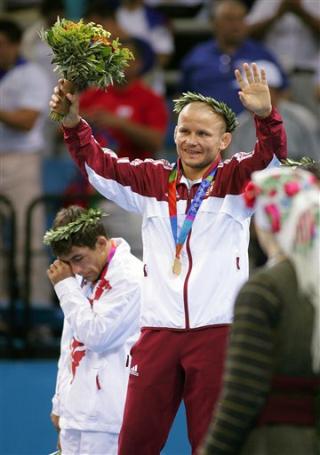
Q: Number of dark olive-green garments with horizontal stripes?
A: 1